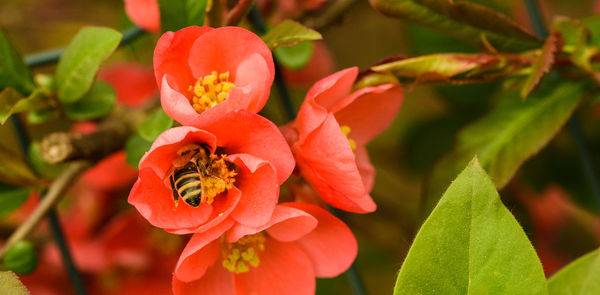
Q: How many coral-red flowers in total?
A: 4